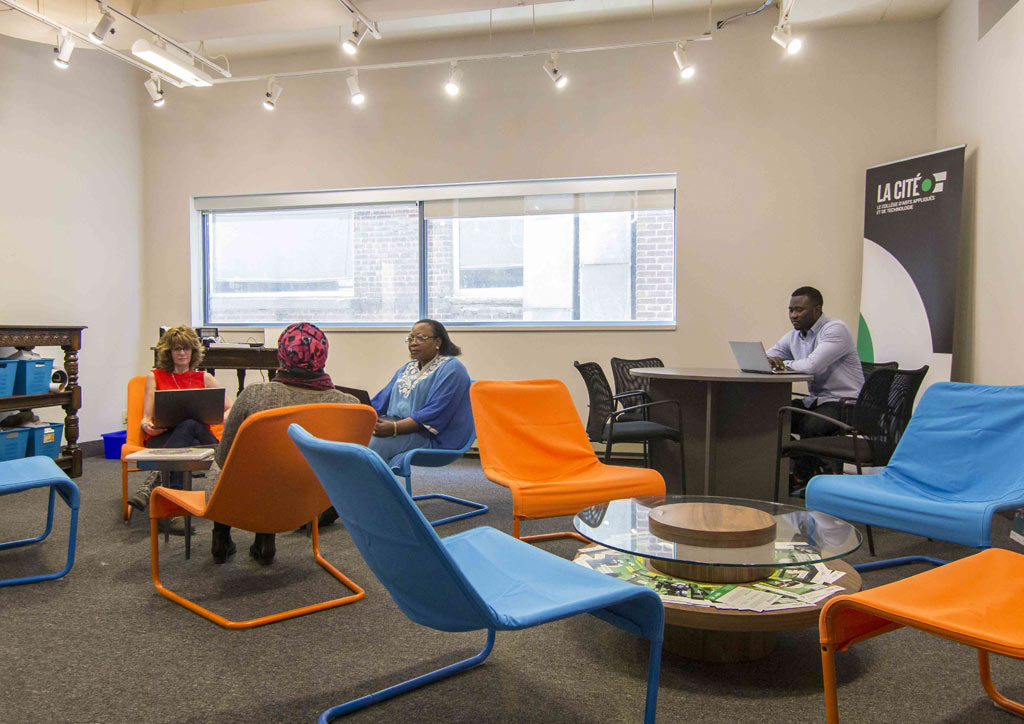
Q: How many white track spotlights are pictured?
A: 10